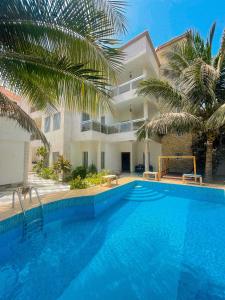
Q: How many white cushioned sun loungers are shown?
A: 3